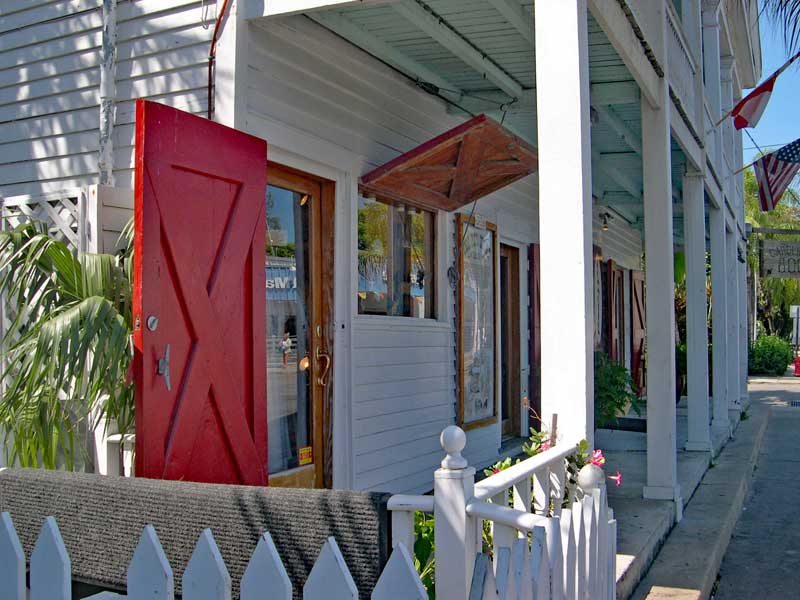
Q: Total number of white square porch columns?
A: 6